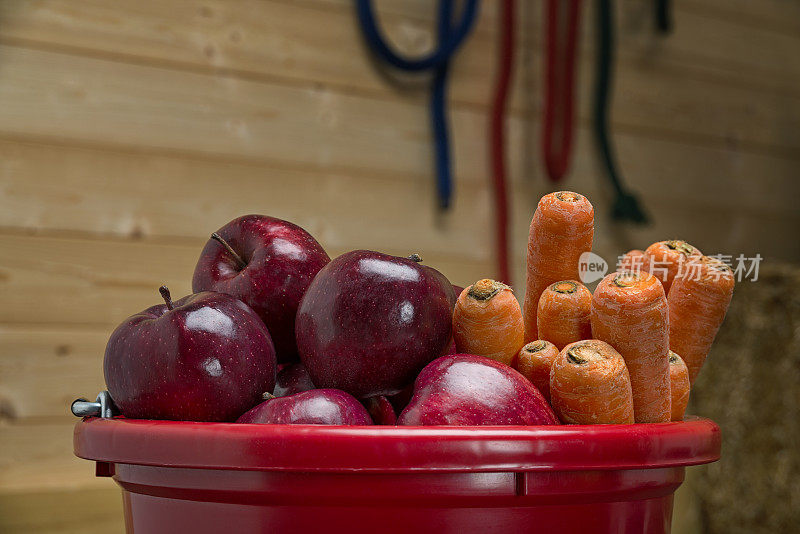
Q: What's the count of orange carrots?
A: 10